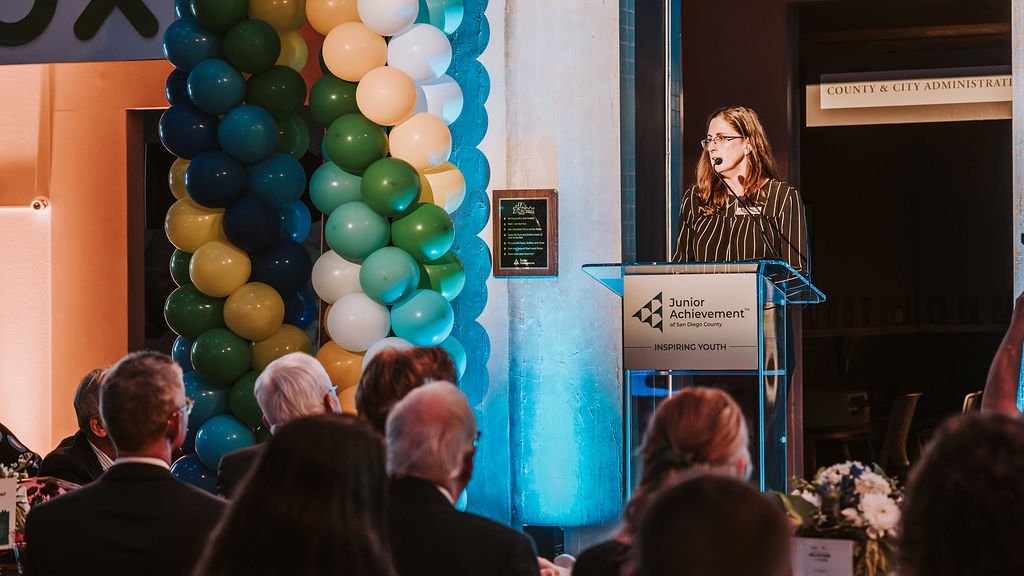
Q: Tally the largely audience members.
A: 9